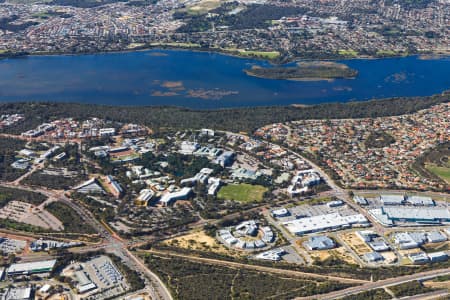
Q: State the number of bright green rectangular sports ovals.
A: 1